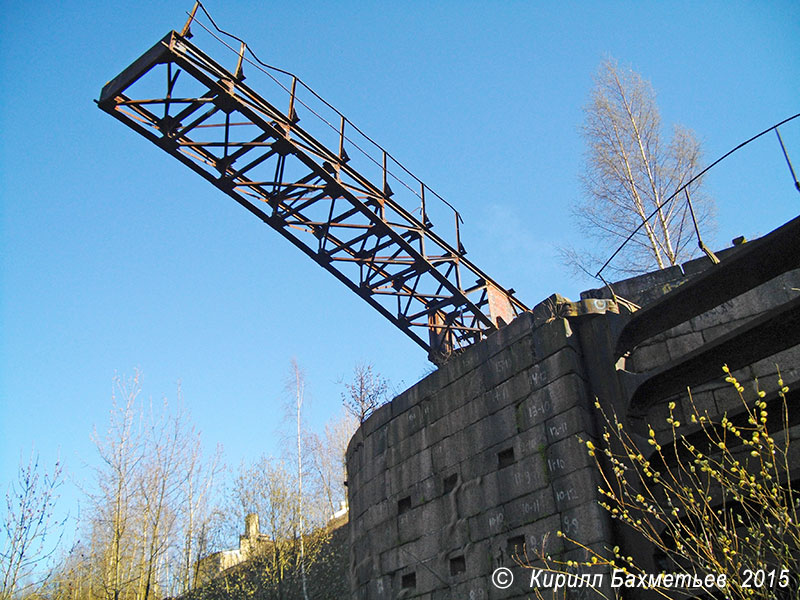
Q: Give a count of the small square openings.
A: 6